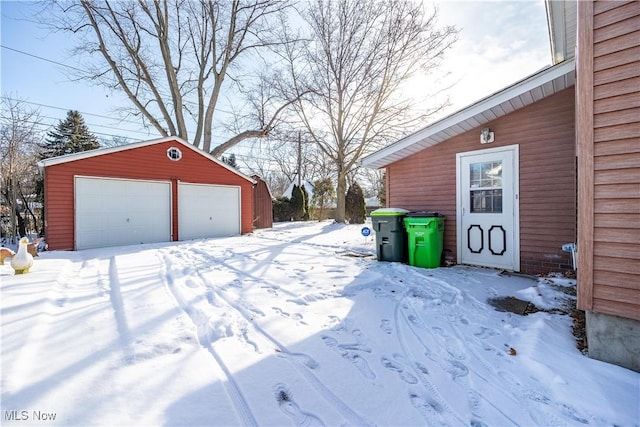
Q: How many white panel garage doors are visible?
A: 2